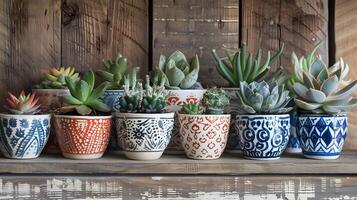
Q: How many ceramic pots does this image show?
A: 11